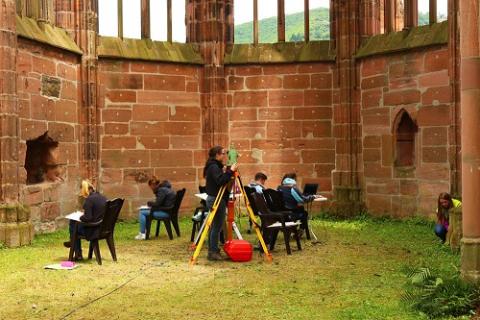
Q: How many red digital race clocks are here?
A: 0